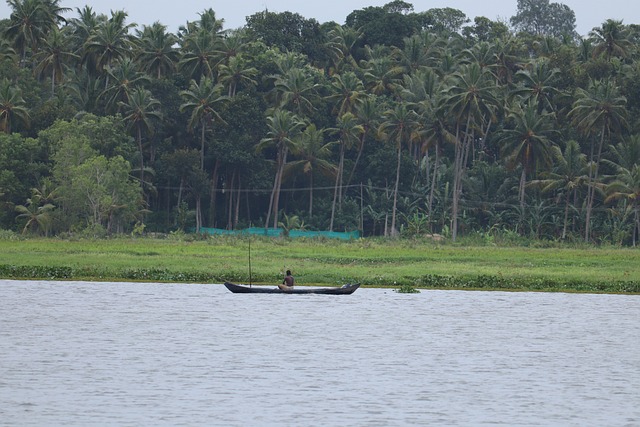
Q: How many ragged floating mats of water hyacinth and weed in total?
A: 1